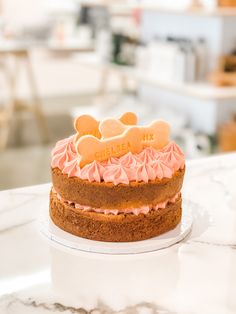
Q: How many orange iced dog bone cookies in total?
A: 3